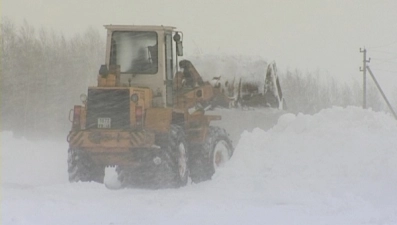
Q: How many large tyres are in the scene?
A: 3